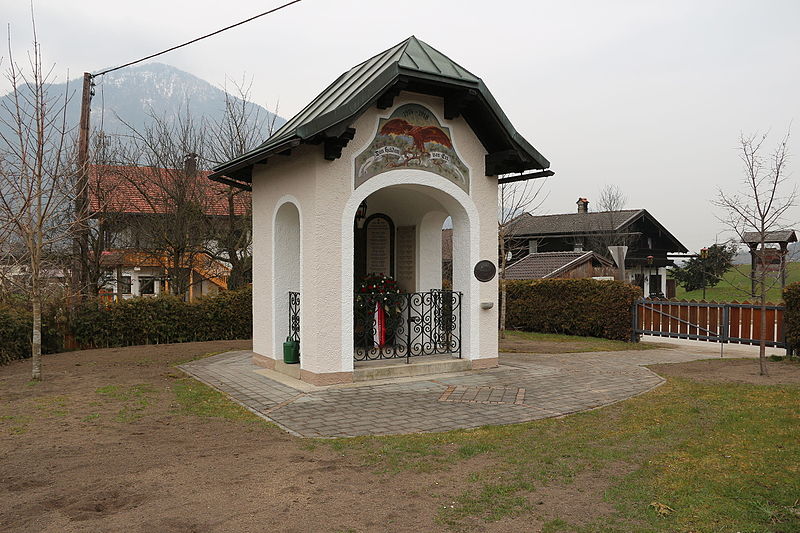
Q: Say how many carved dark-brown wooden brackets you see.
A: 4